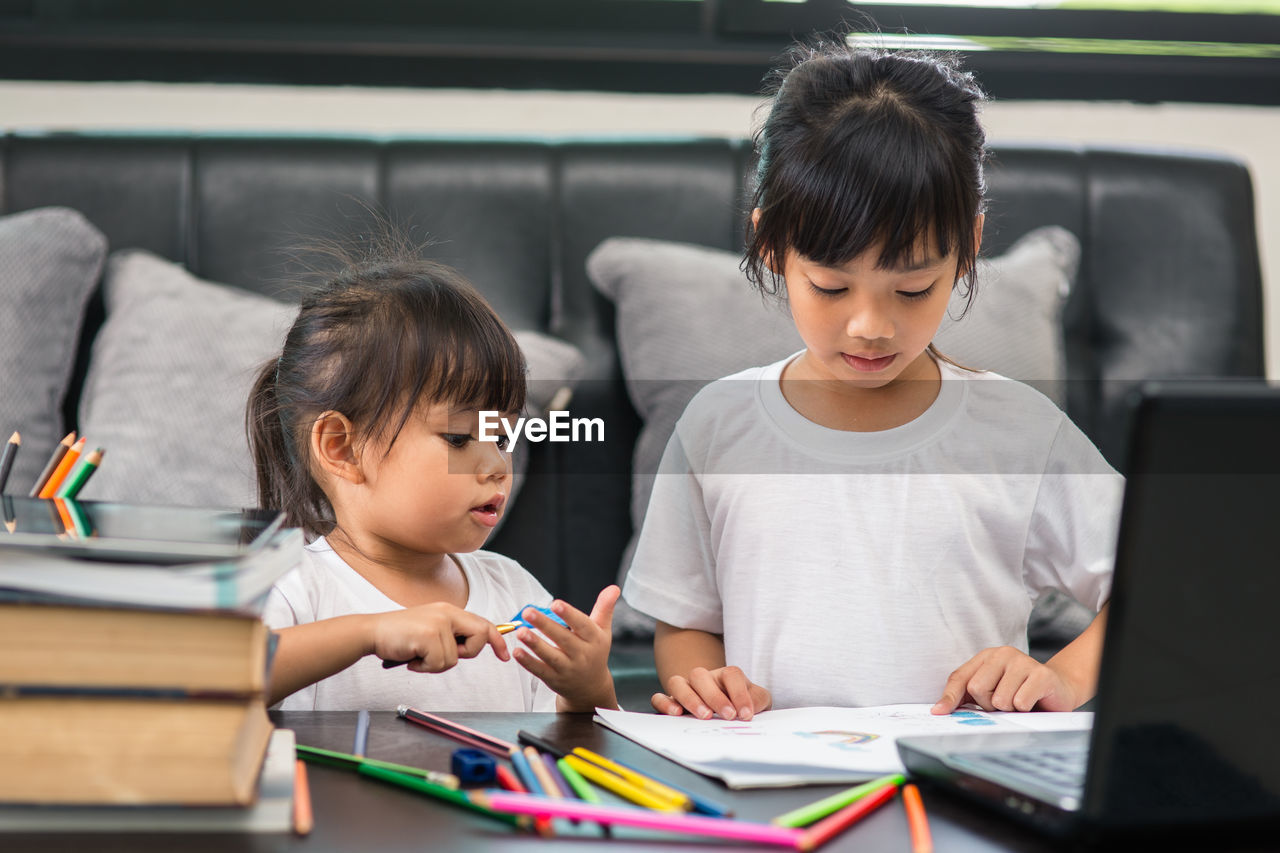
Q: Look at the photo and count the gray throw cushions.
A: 3